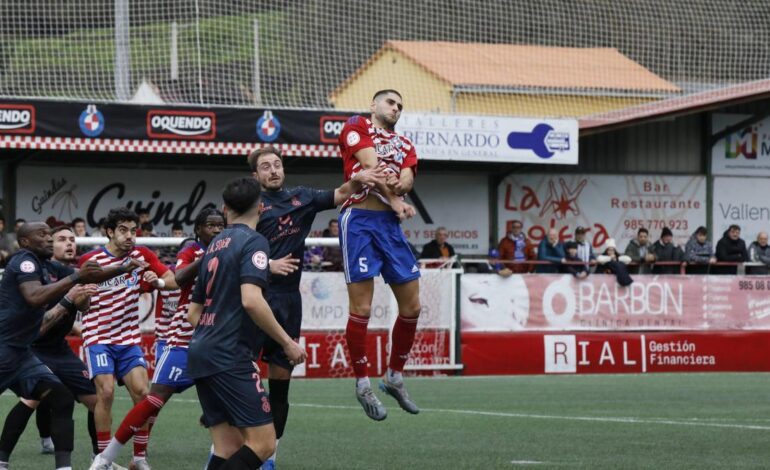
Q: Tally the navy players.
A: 4